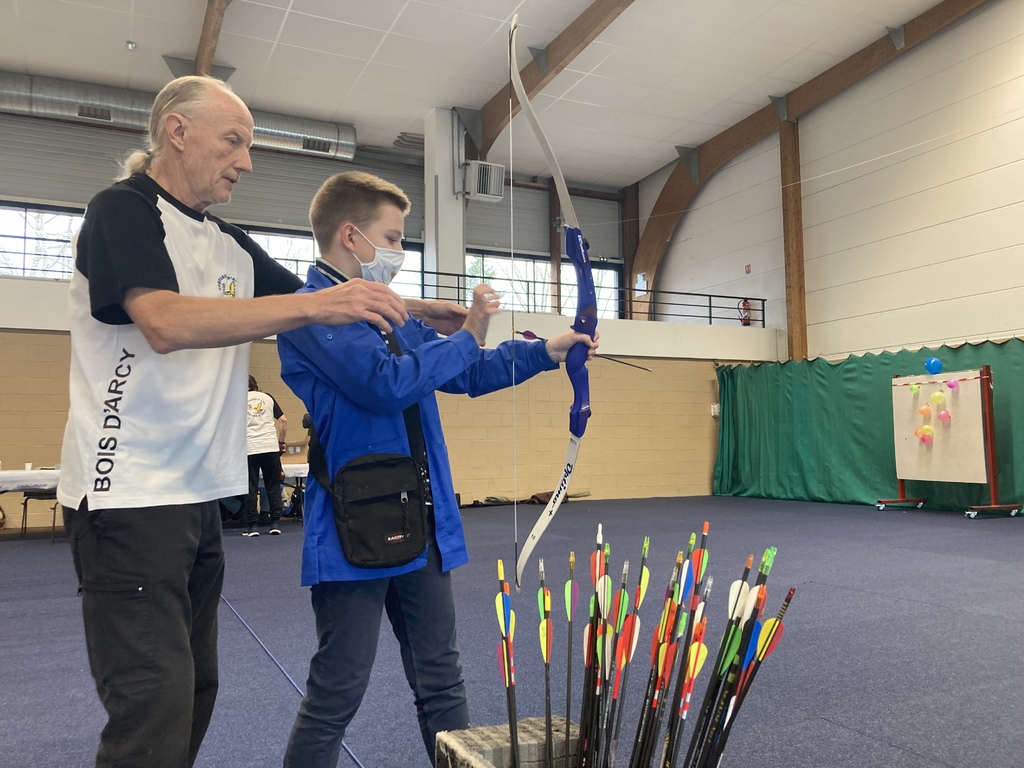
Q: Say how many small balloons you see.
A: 8